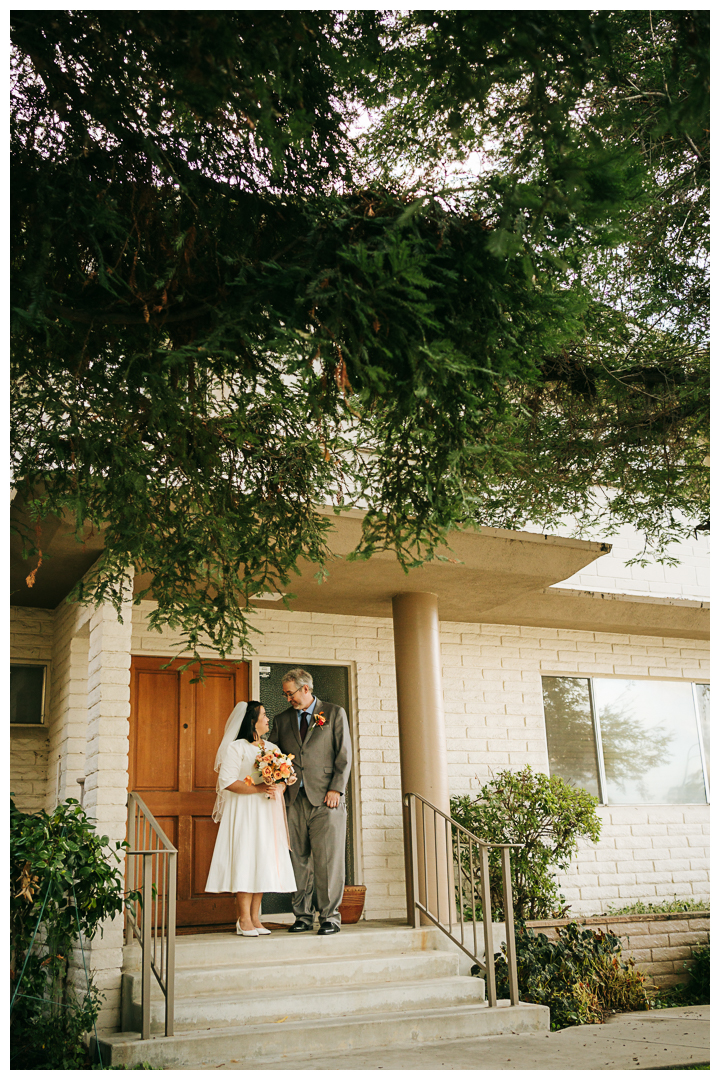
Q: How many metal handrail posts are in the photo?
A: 6